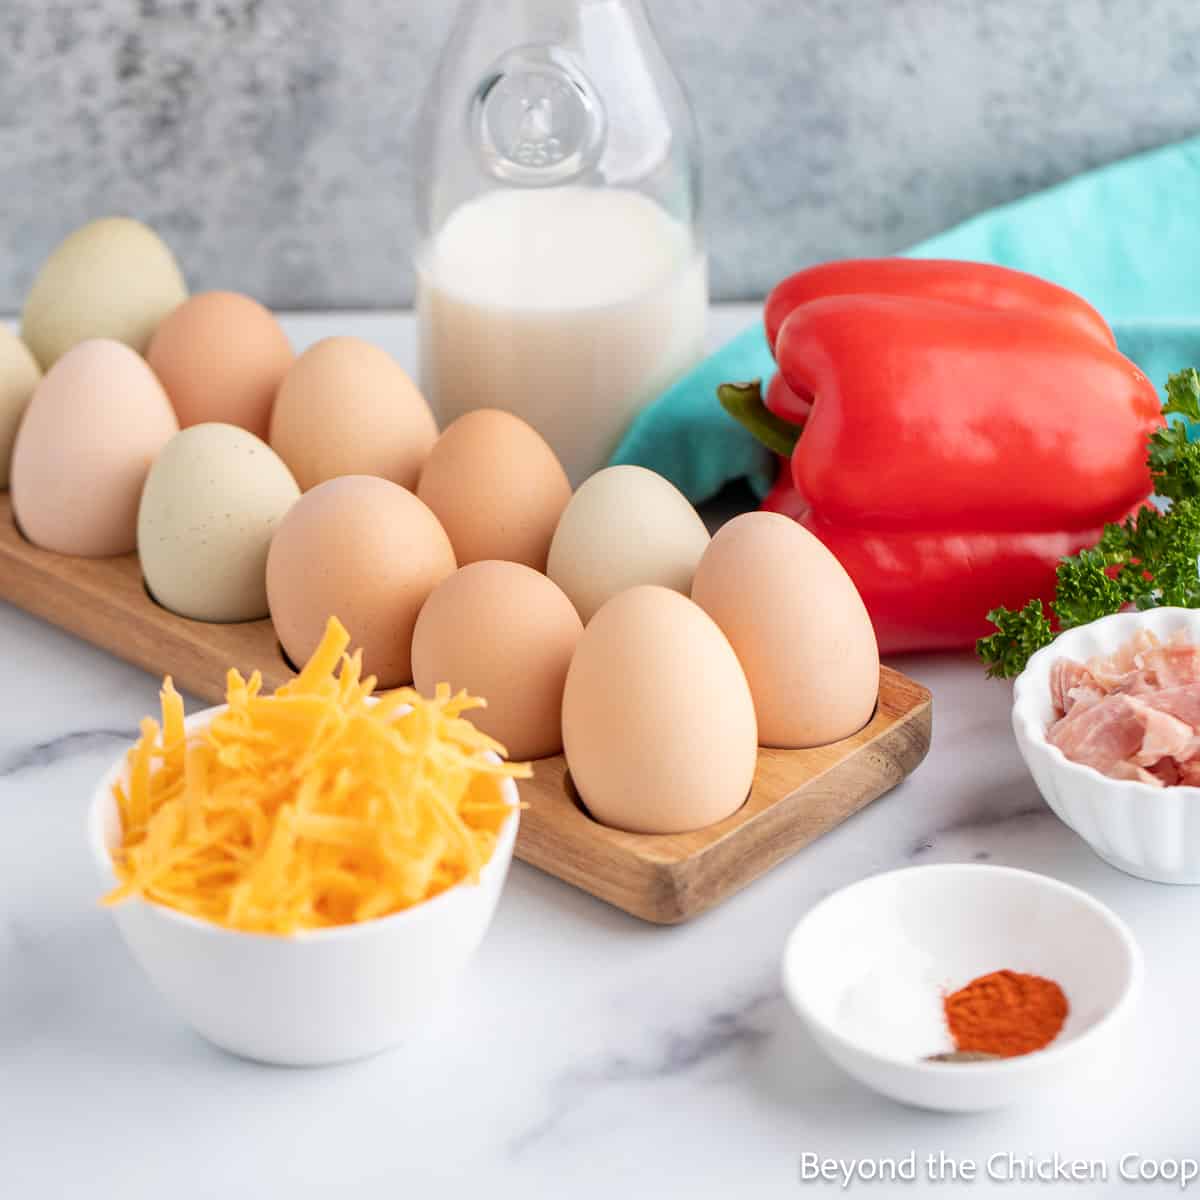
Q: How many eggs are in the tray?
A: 12